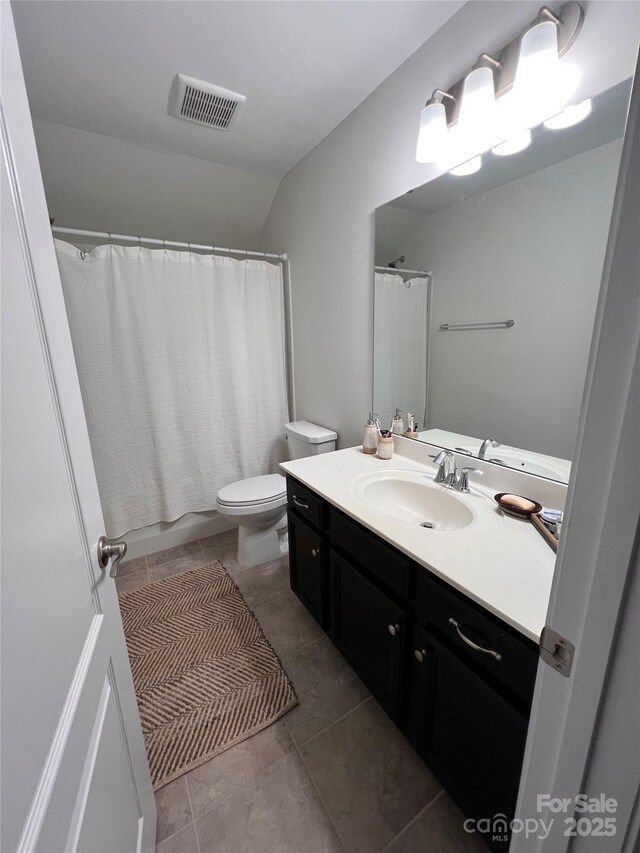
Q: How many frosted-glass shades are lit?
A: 3